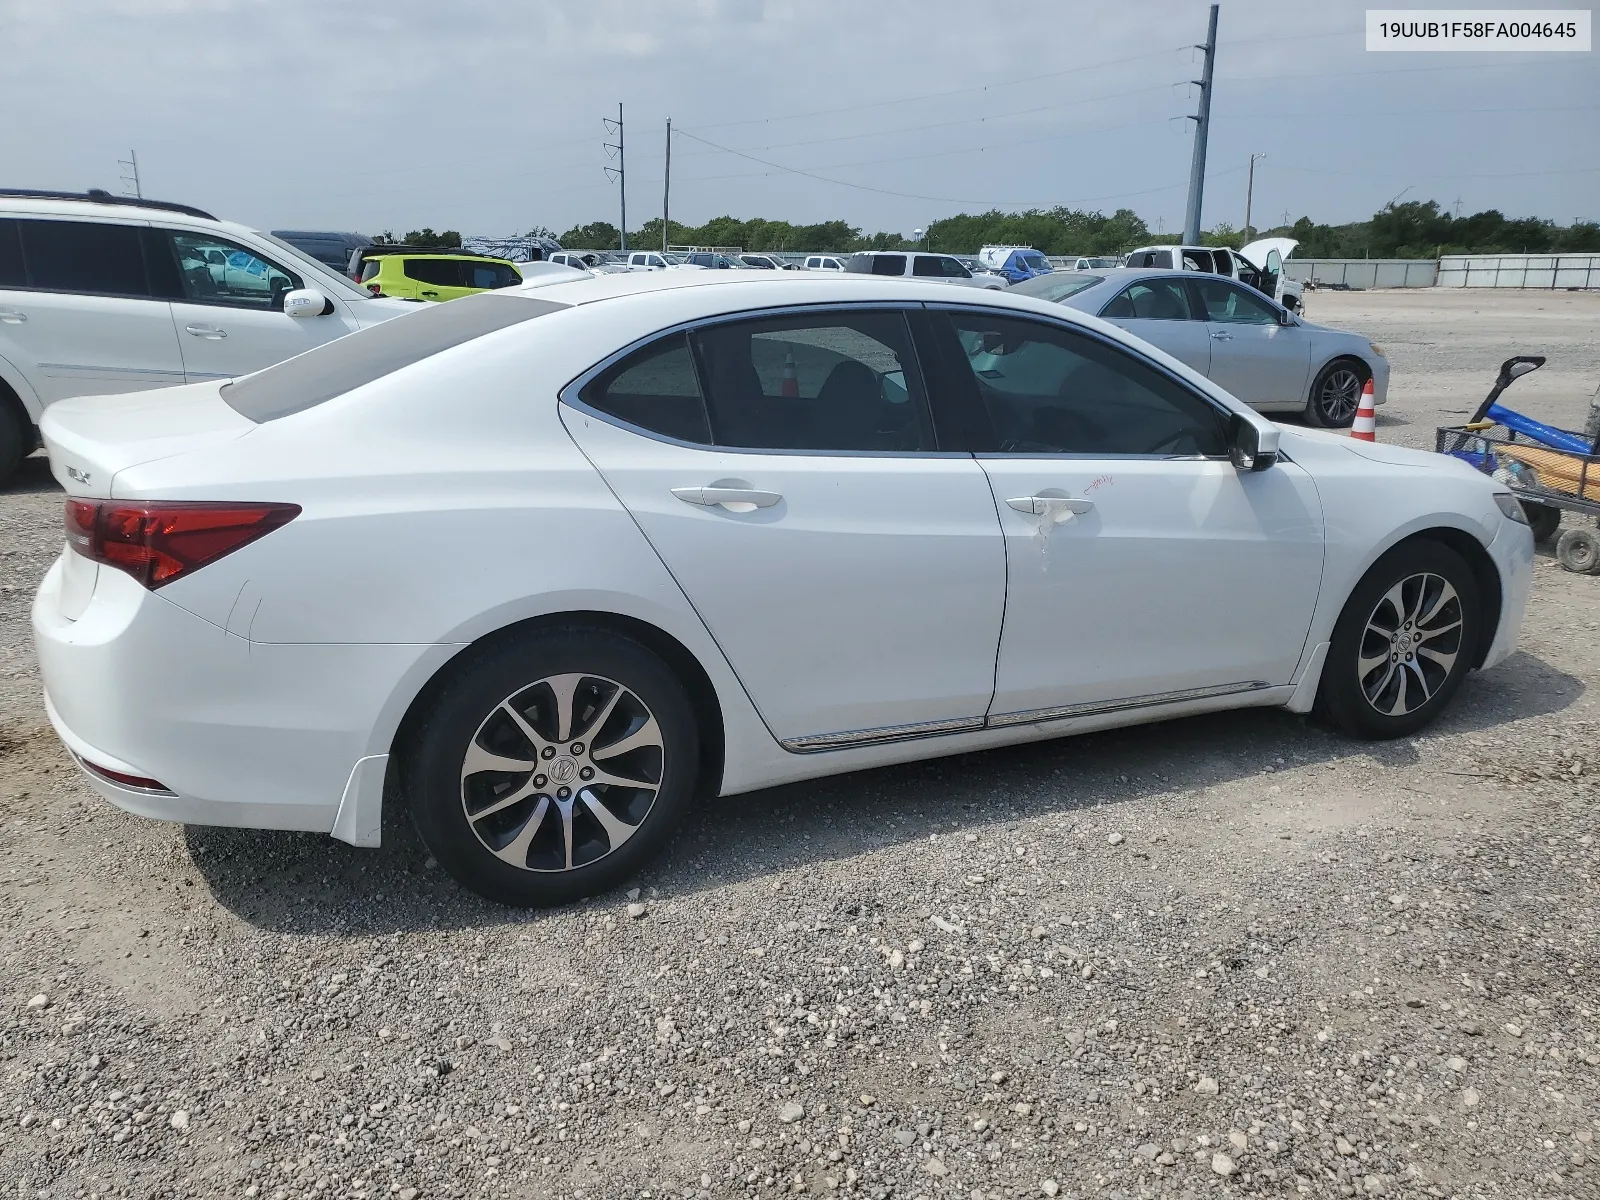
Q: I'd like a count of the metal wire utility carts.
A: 1